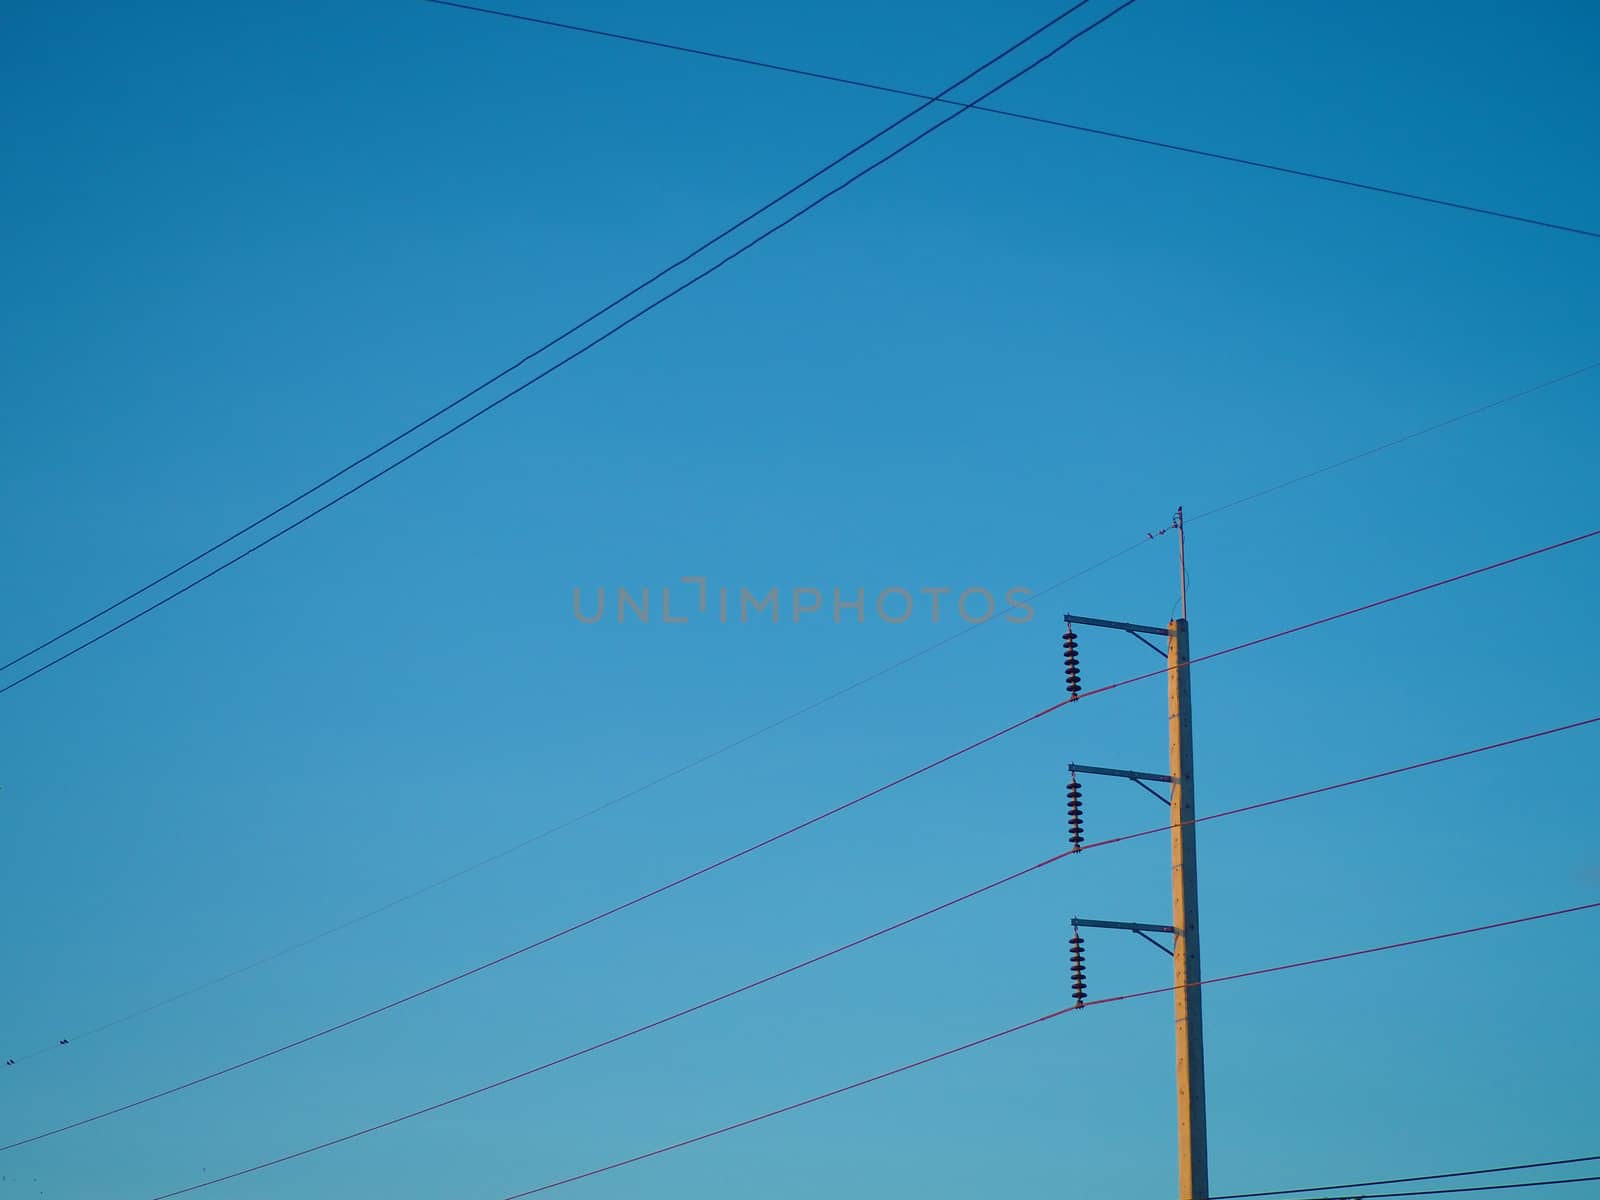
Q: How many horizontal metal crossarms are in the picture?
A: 3